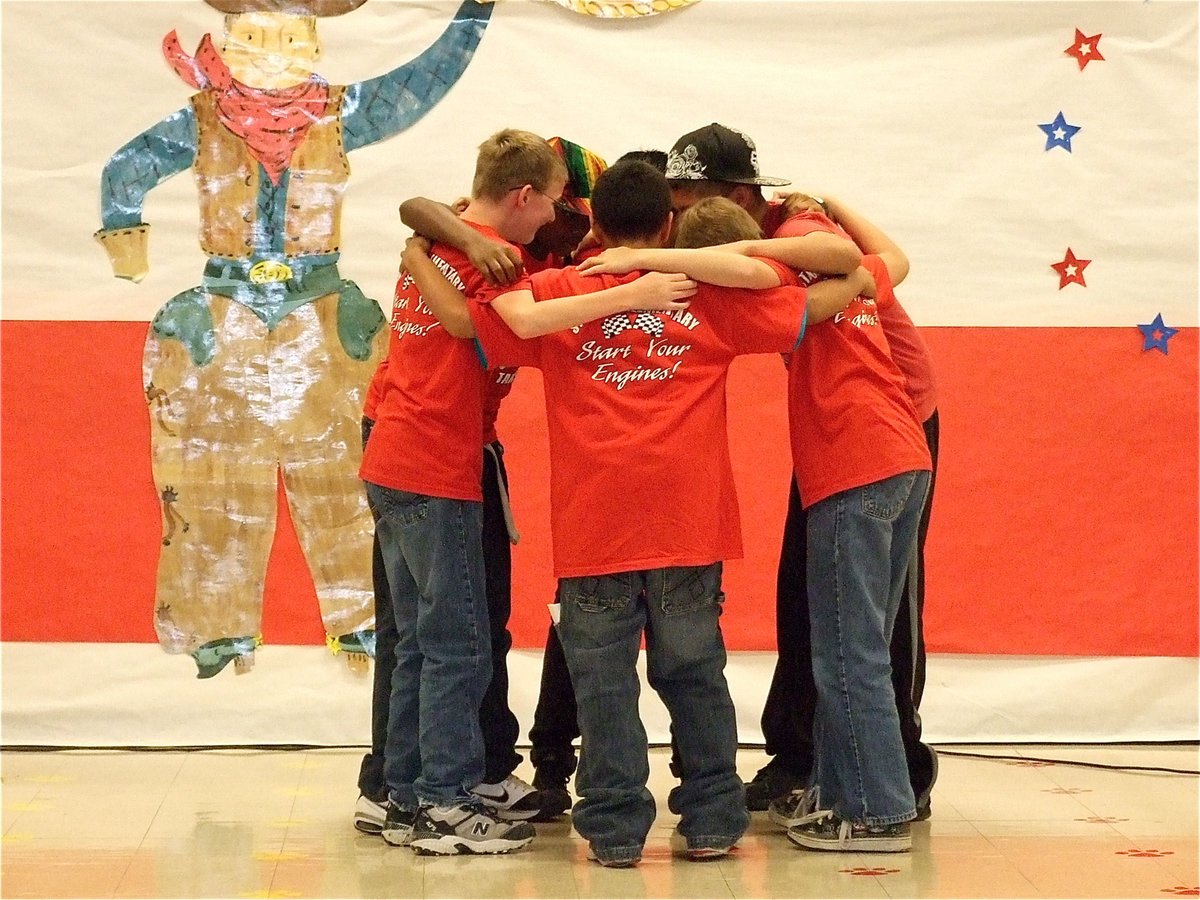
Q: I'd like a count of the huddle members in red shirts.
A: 6